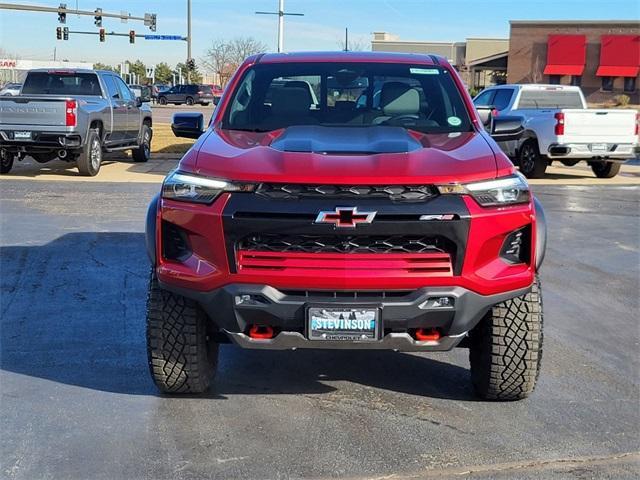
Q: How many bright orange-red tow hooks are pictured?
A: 2